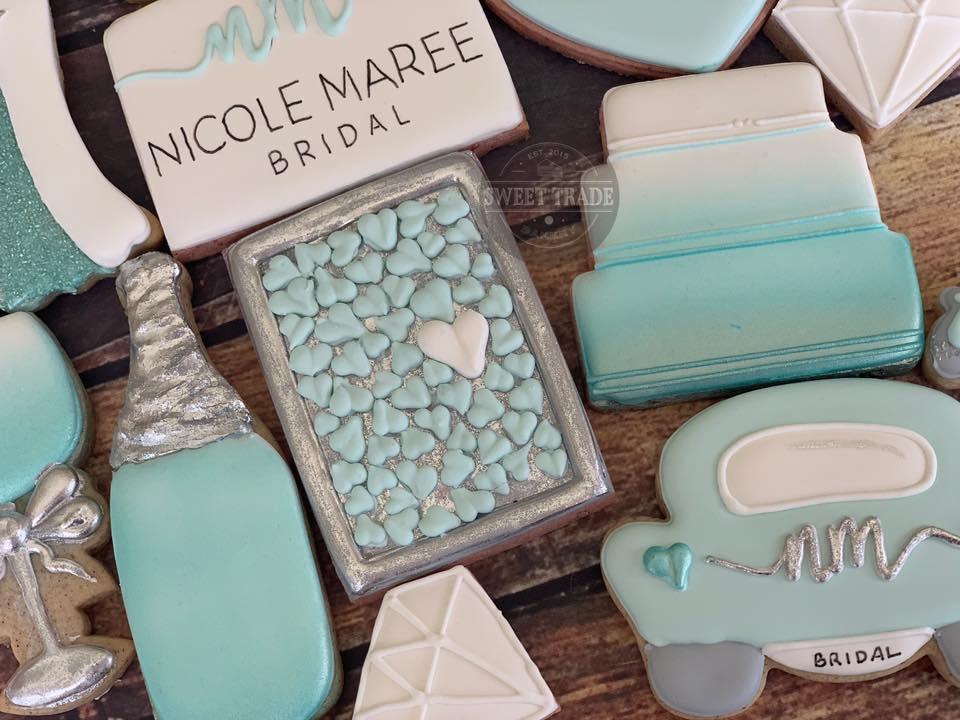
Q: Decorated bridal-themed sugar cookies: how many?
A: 11